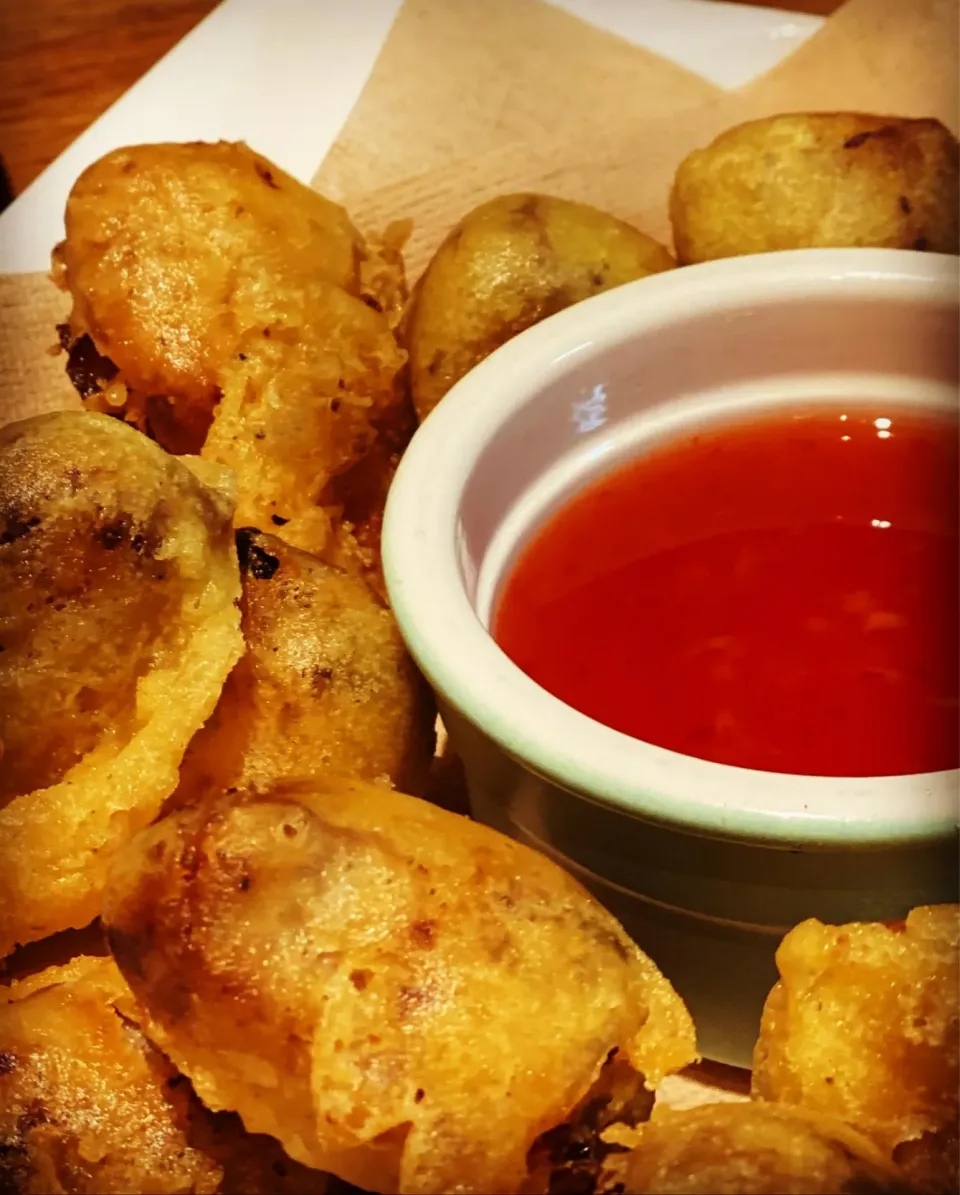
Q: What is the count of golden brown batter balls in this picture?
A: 9